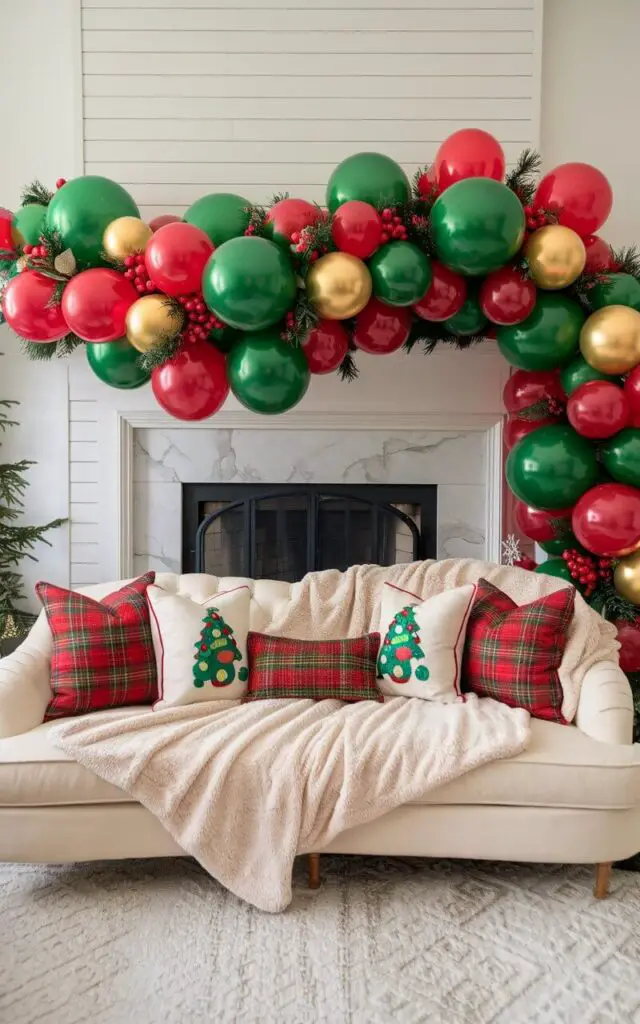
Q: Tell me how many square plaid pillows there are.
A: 2